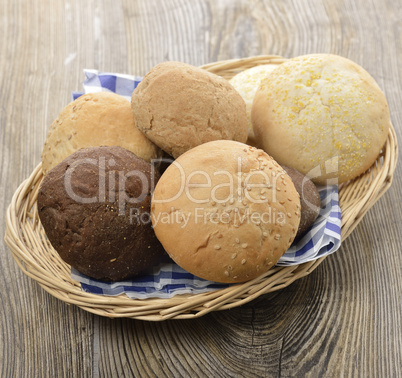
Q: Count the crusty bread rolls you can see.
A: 7